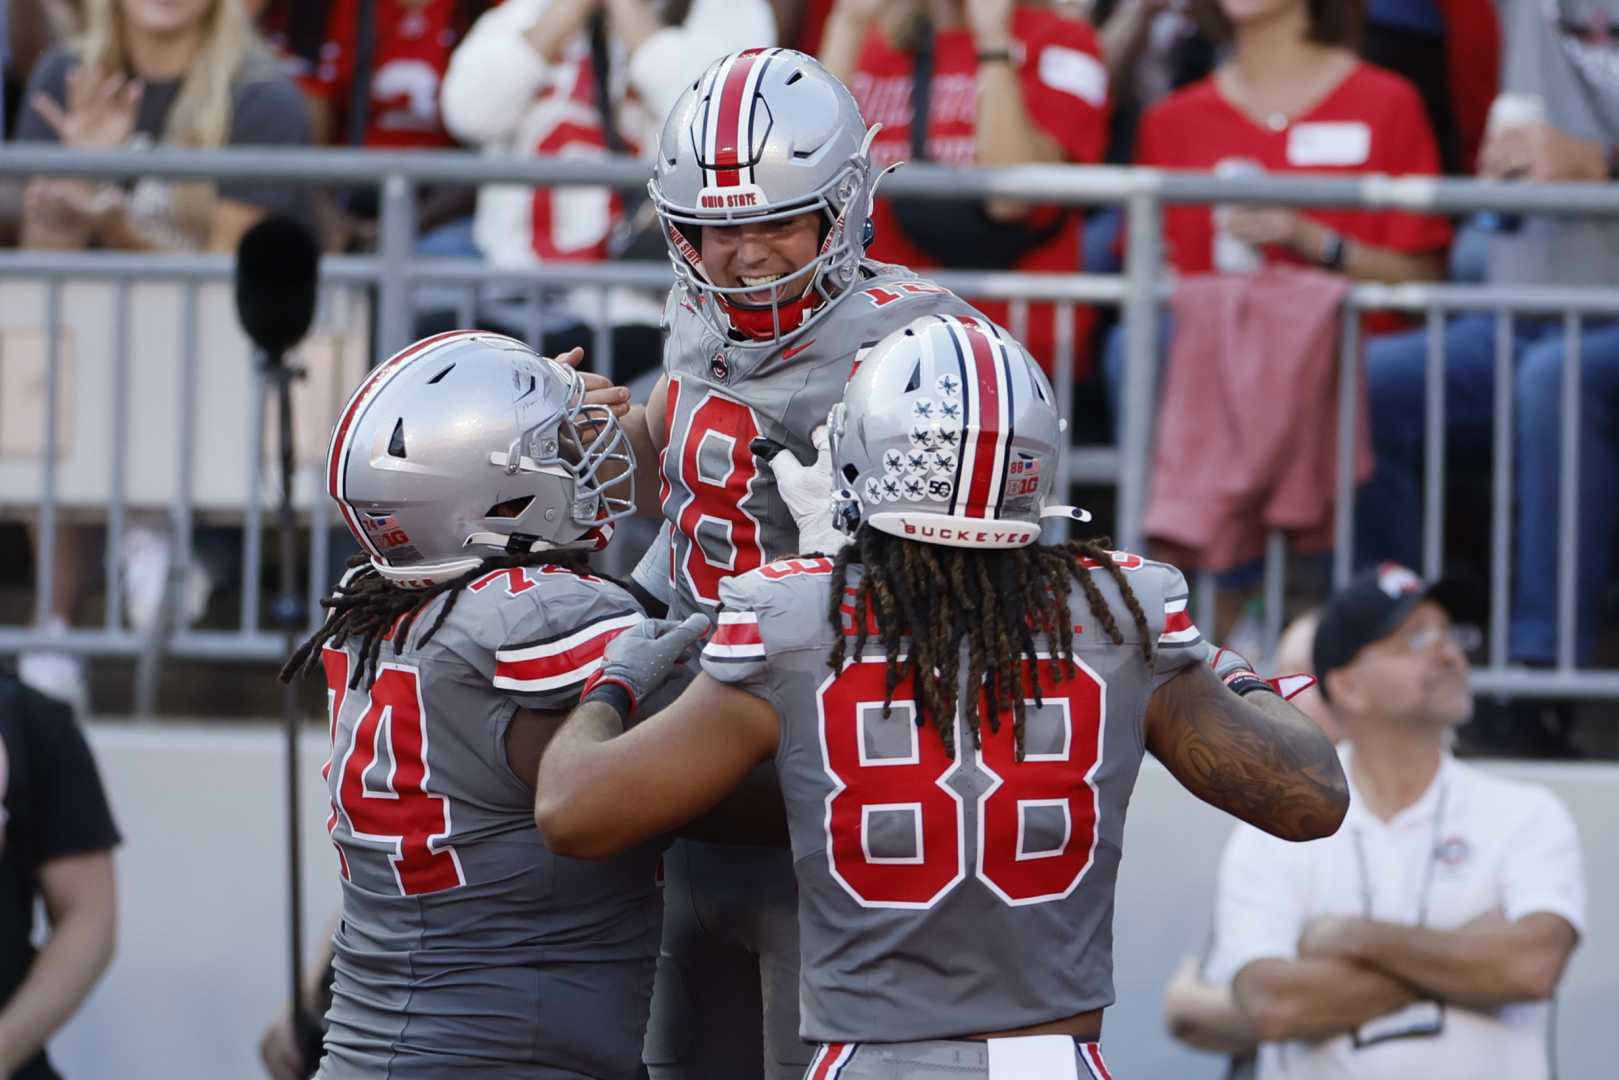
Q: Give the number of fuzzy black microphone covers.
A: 1